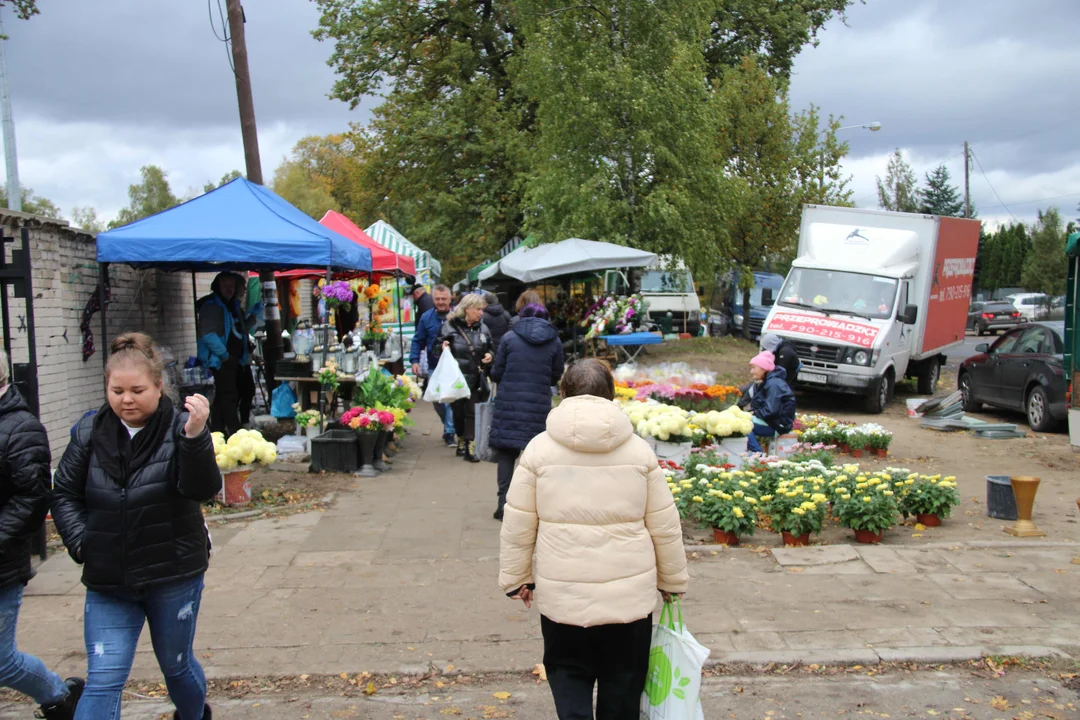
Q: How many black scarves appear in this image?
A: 1